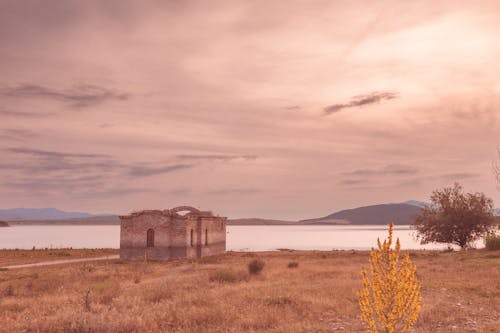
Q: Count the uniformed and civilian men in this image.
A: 0